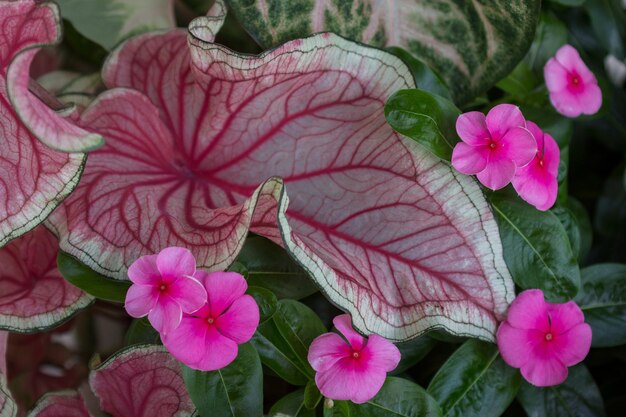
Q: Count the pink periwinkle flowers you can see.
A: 7